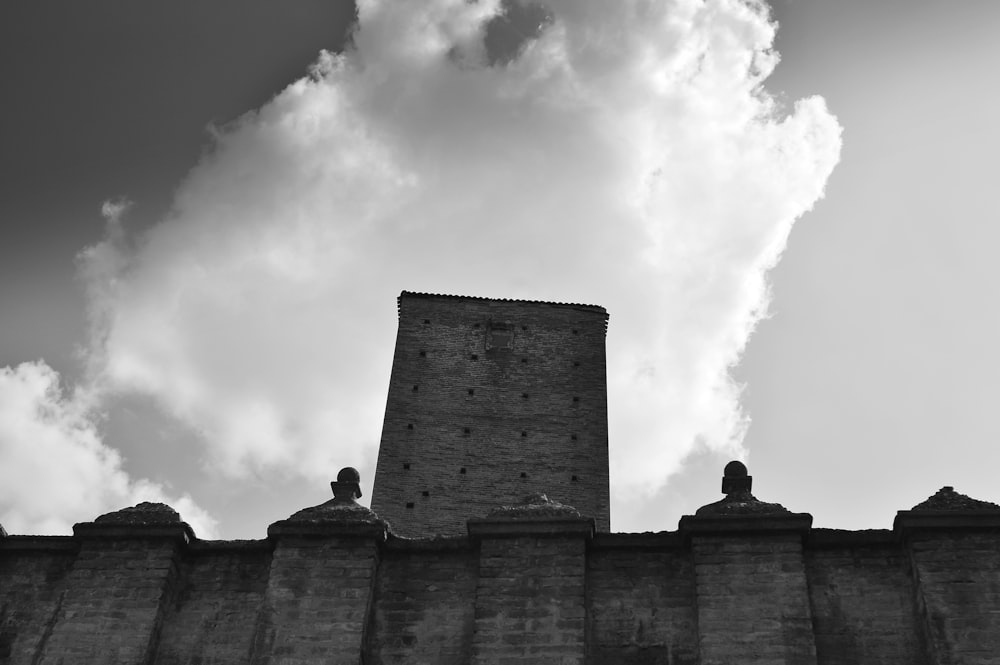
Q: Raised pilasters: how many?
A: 5